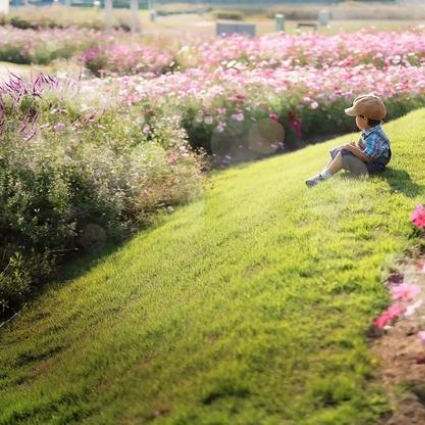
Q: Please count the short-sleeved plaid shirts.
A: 1